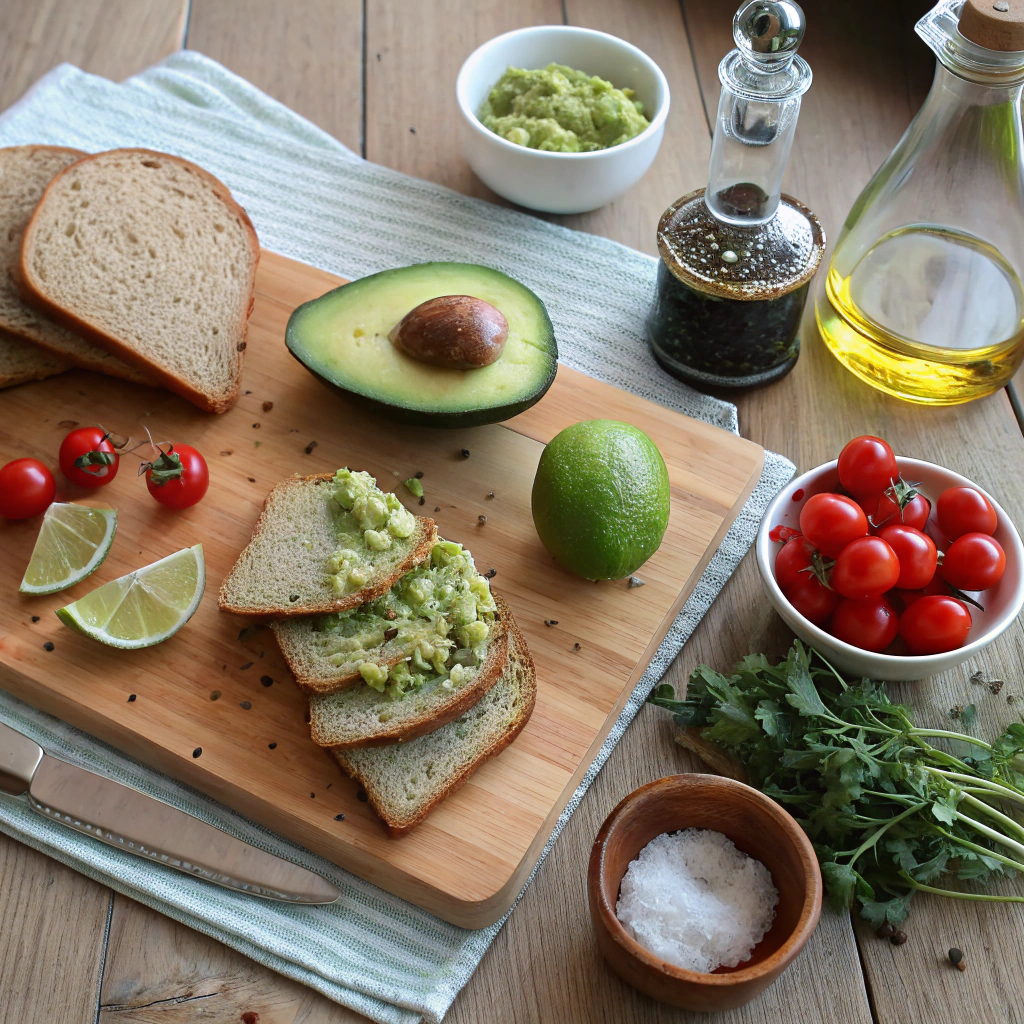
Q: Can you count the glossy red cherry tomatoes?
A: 14